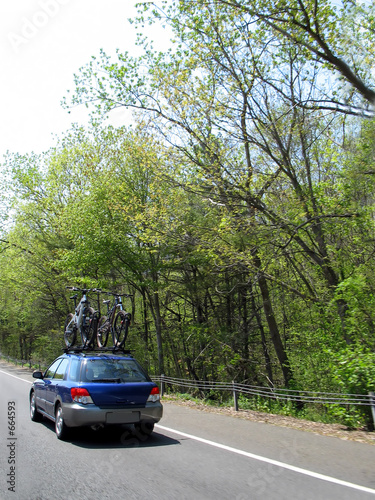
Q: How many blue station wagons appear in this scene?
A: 1